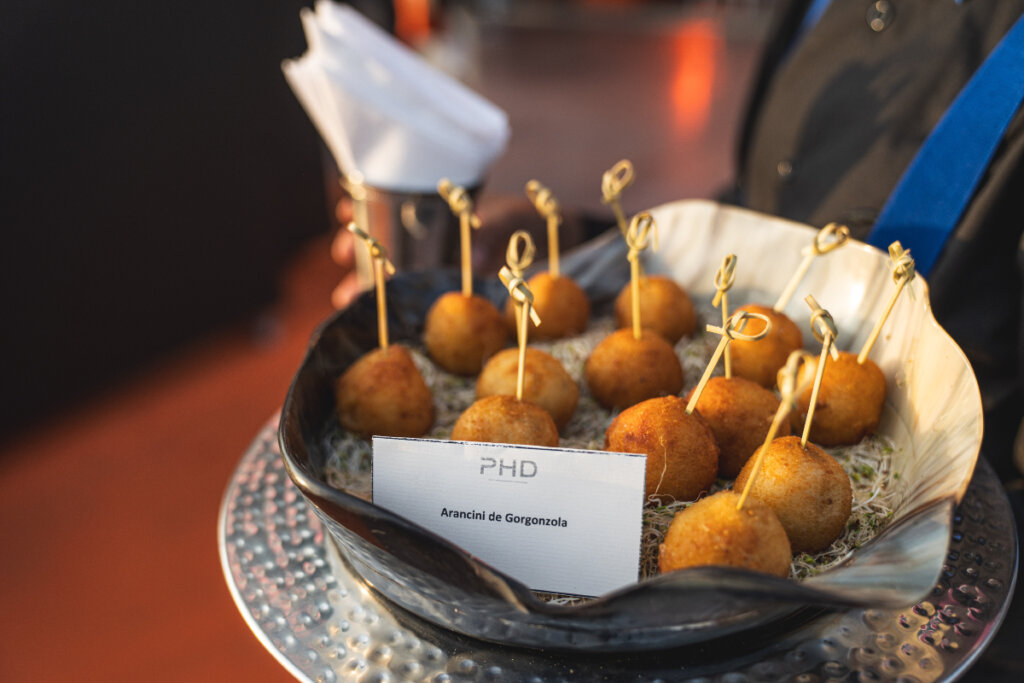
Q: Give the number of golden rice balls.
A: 13